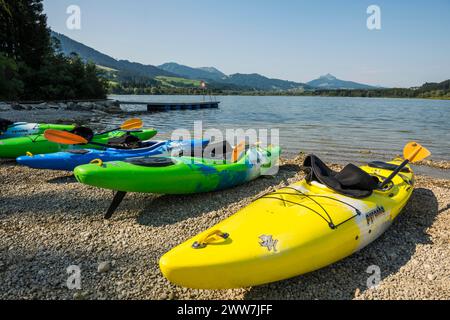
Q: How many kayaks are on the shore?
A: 5